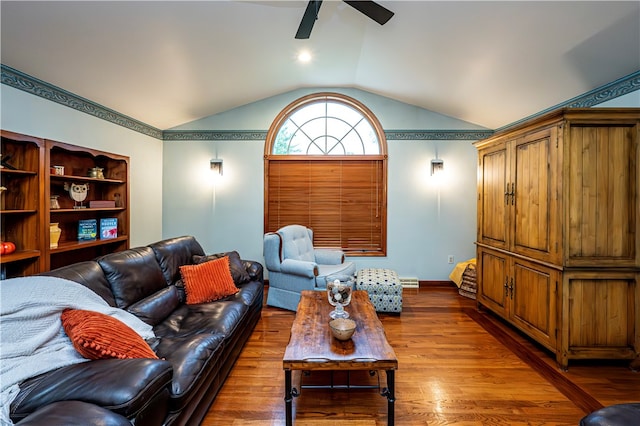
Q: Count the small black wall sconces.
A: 2